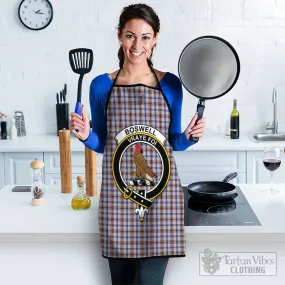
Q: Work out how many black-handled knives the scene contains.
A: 4